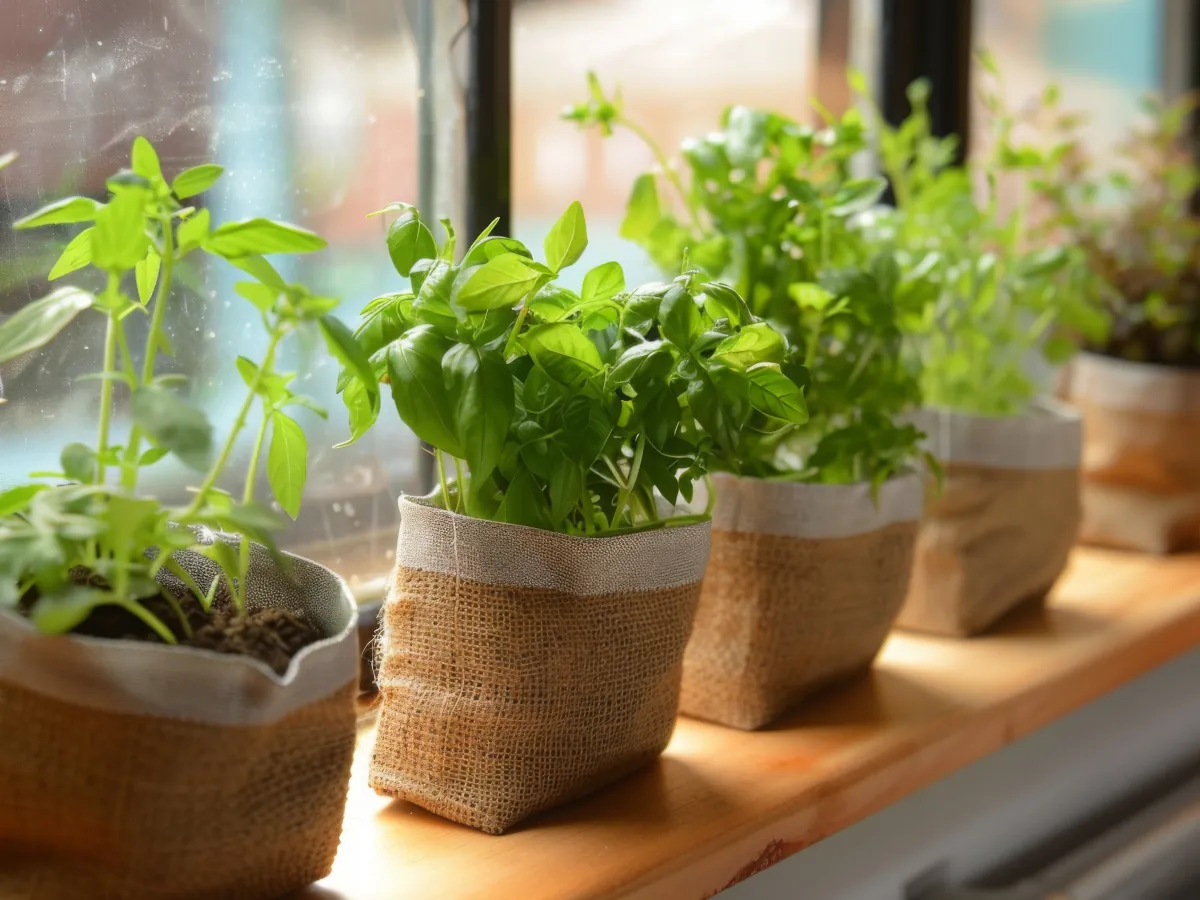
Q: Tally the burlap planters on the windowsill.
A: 5